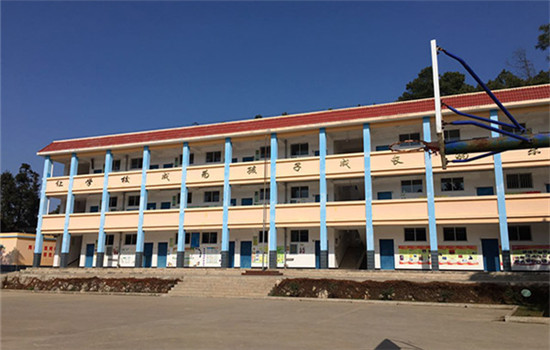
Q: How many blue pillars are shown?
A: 11